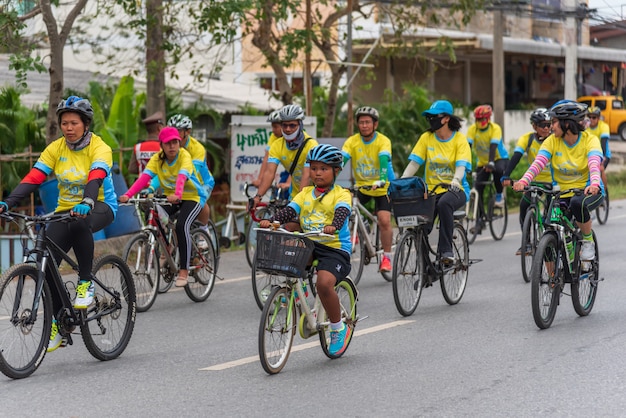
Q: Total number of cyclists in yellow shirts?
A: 12